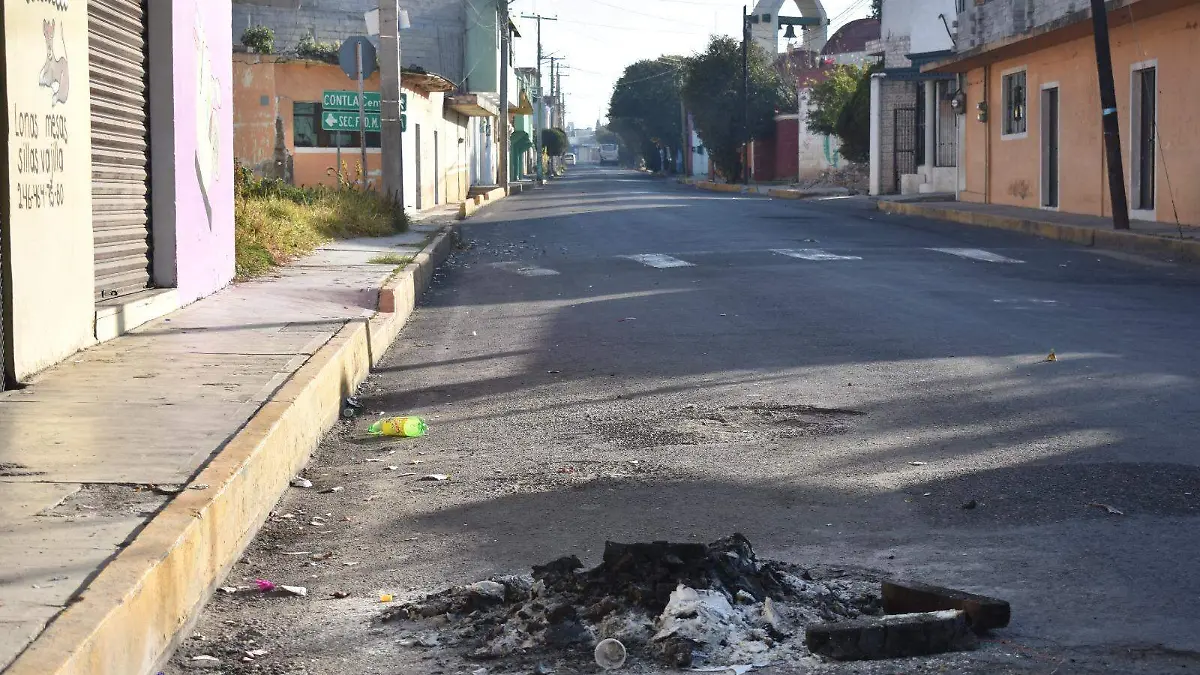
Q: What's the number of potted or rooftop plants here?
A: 2